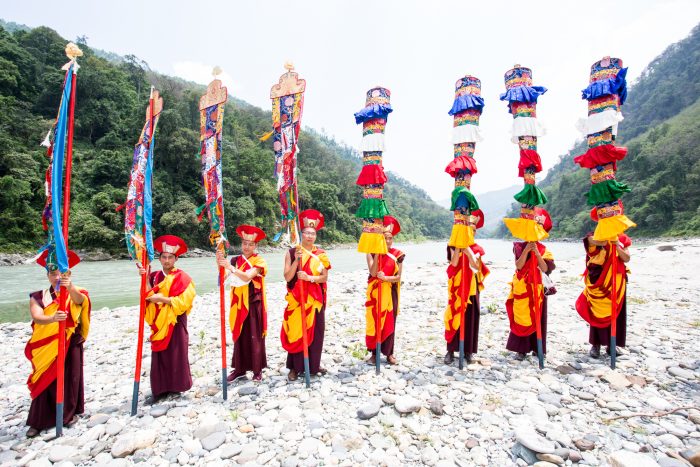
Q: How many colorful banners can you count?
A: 8